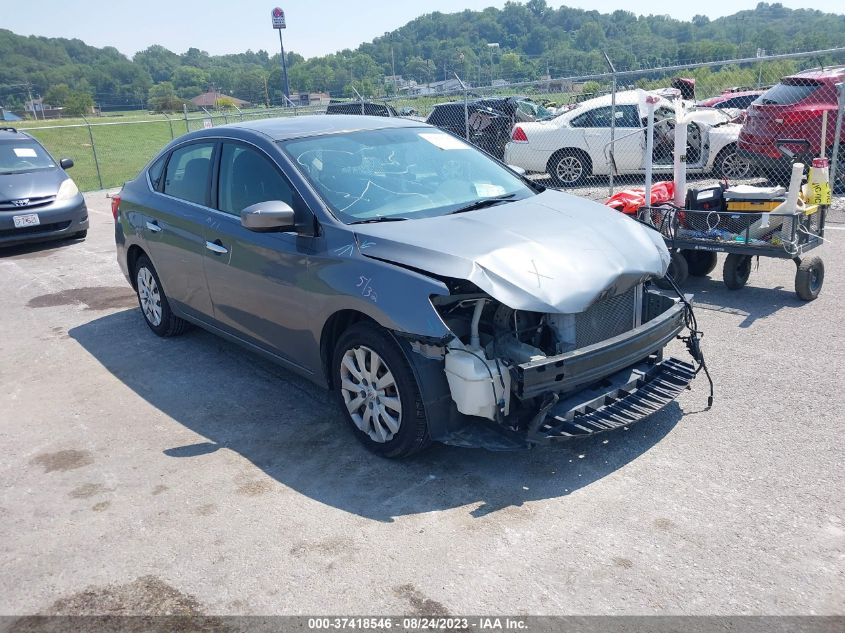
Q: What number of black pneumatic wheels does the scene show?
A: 4